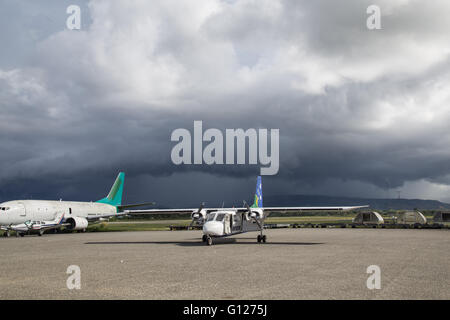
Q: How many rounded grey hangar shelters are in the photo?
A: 3